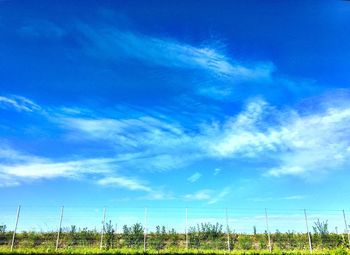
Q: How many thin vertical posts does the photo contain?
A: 9